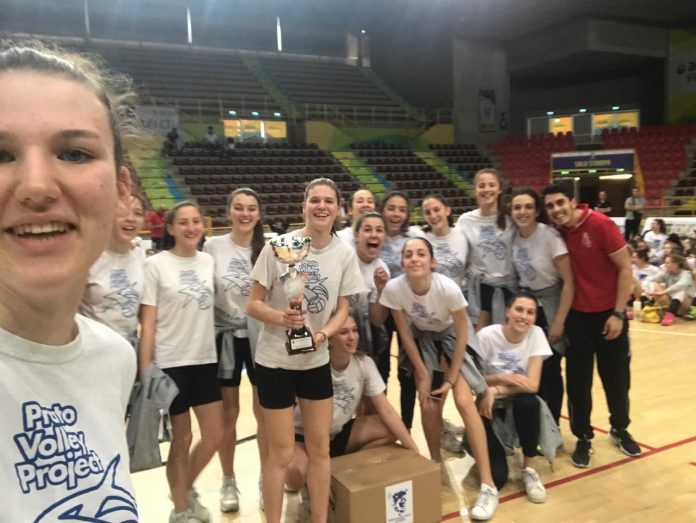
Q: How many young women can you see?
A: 14